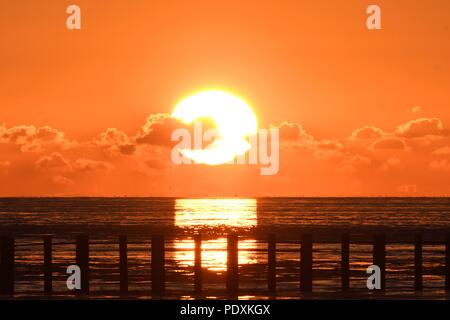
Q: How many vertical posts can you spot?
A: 13